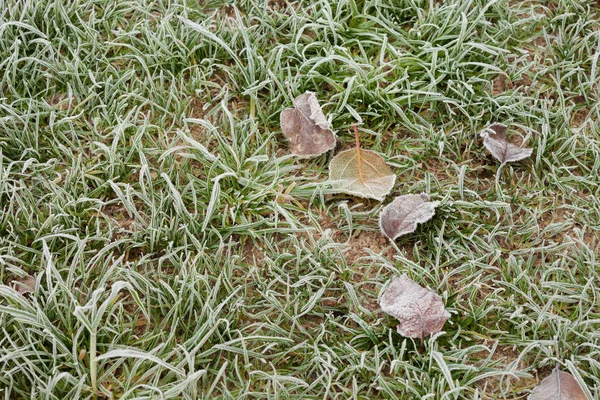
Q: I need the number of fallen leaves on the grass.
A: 6